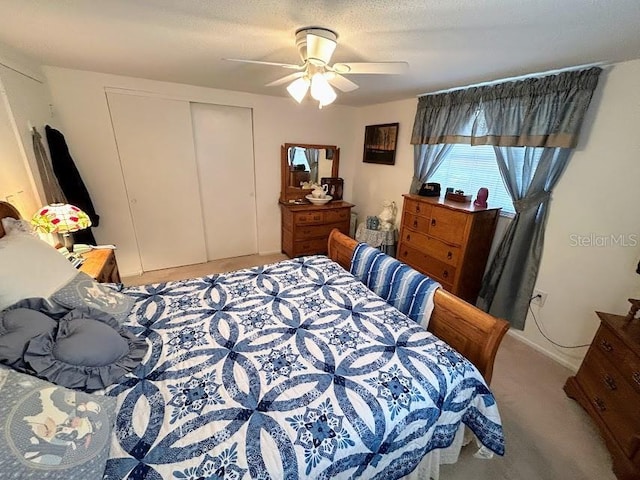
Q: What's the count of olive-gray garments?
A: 1